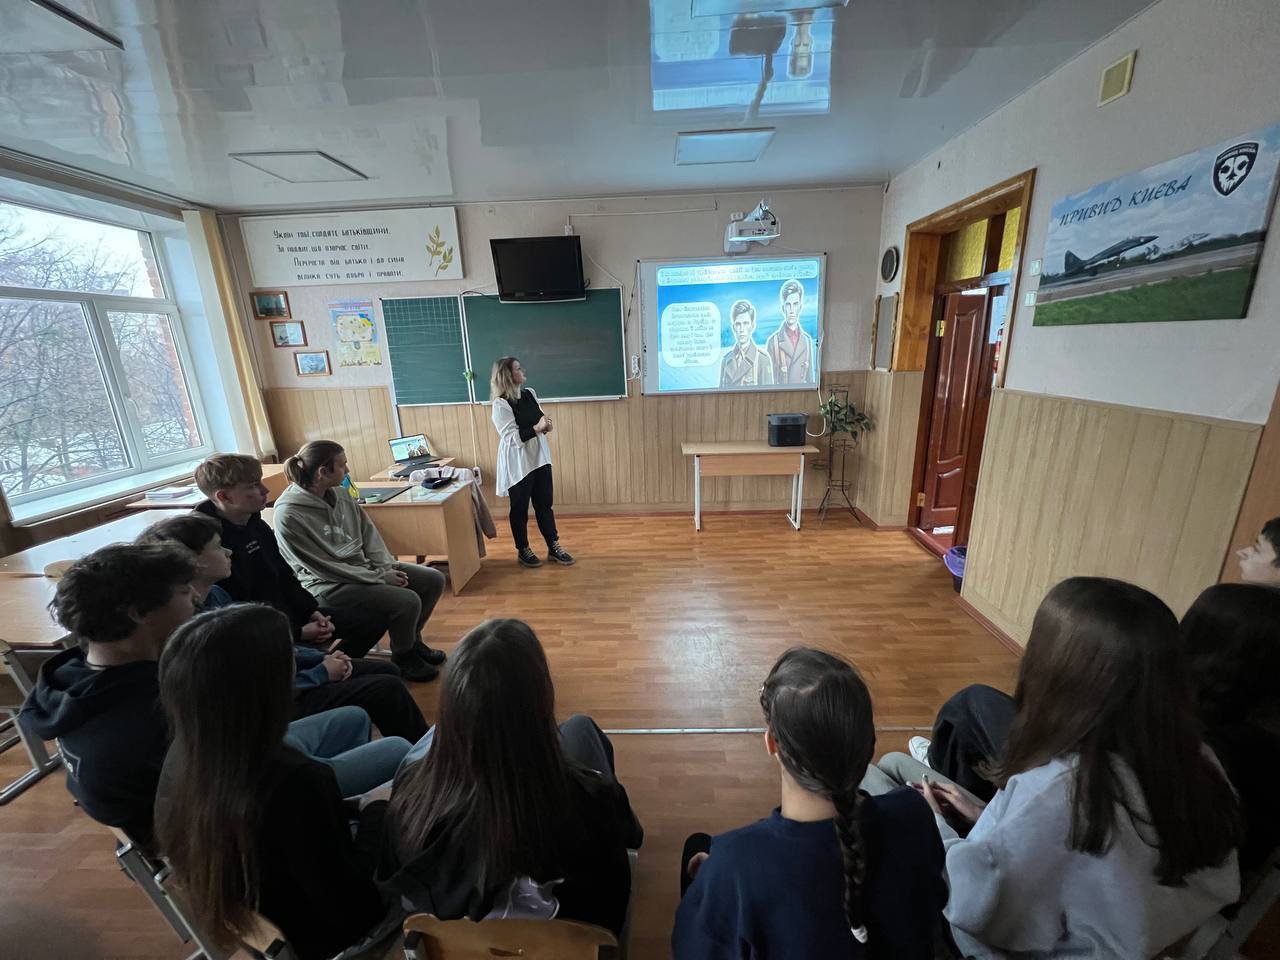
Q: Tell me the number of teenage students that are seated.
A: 10